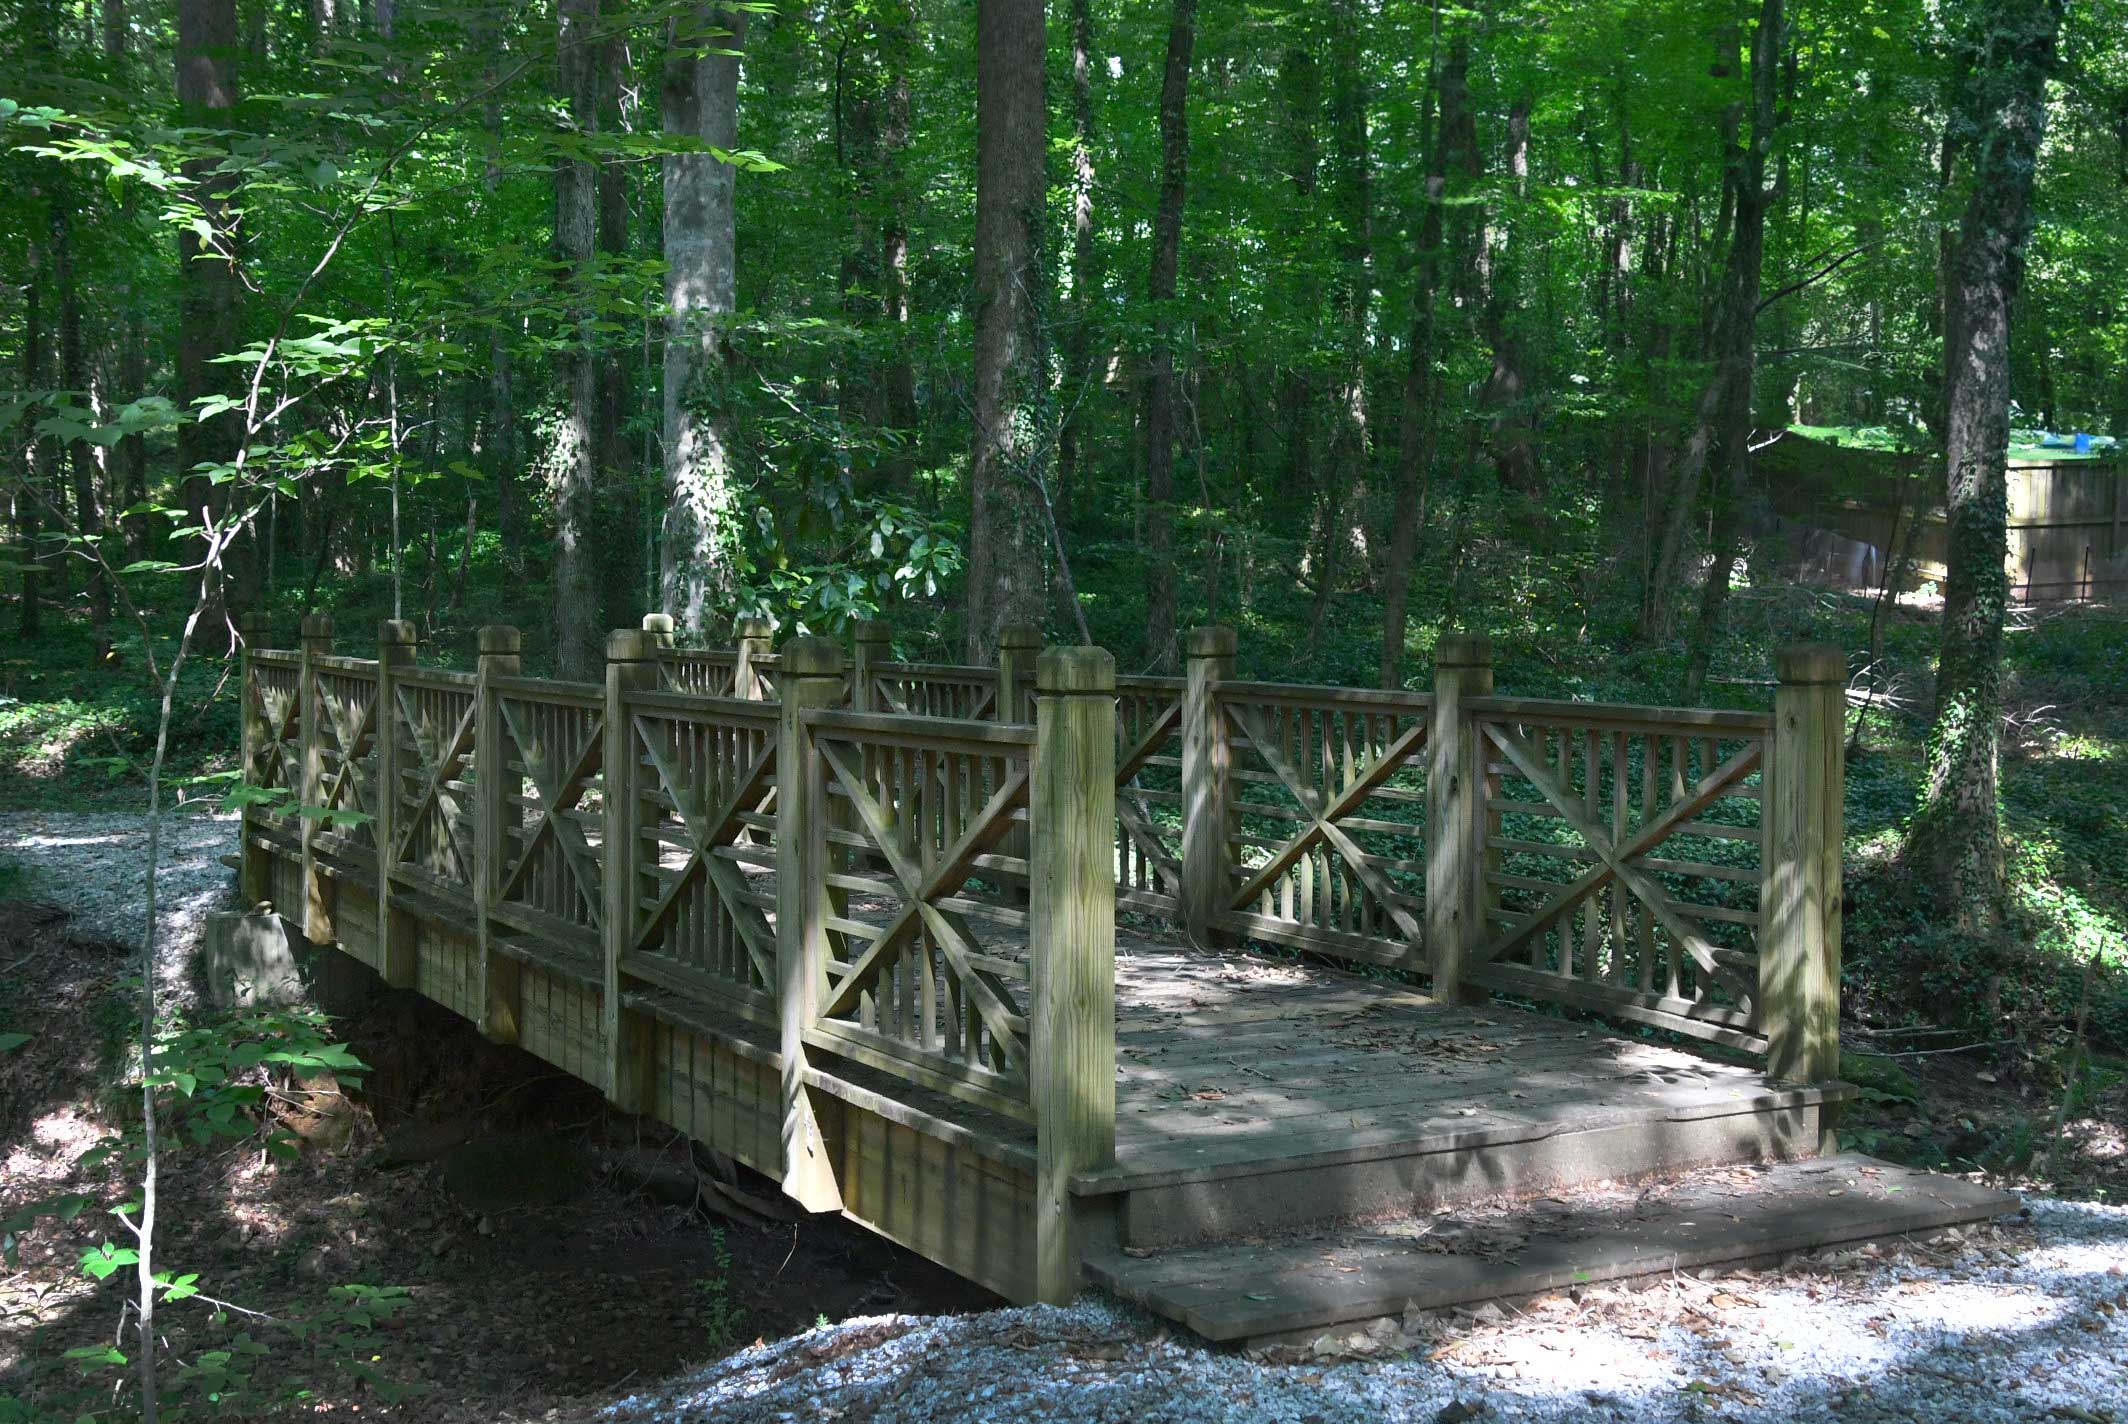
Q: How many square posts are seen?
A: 14